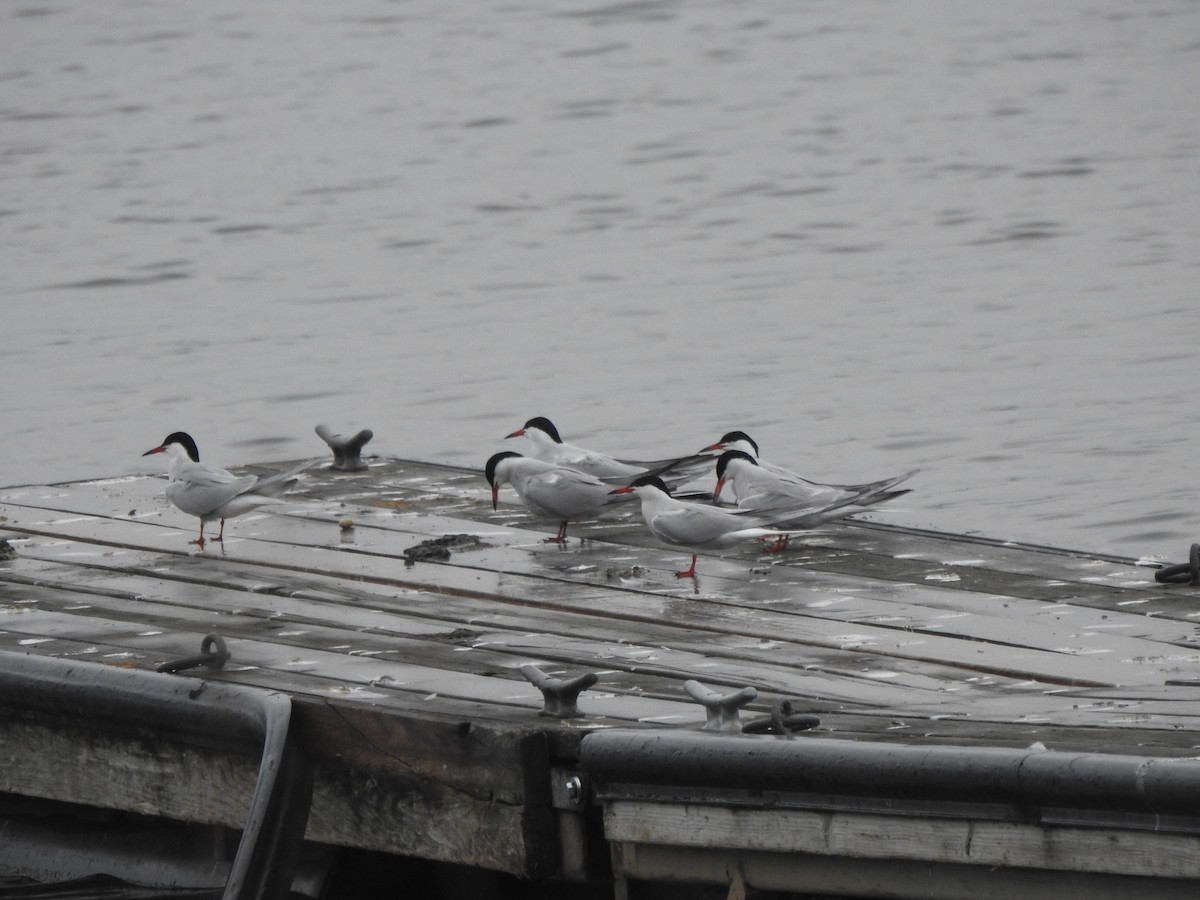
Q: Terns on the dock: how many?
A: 6